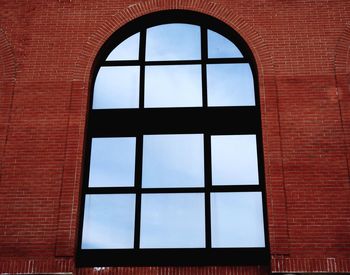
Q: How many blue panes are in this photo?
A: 12